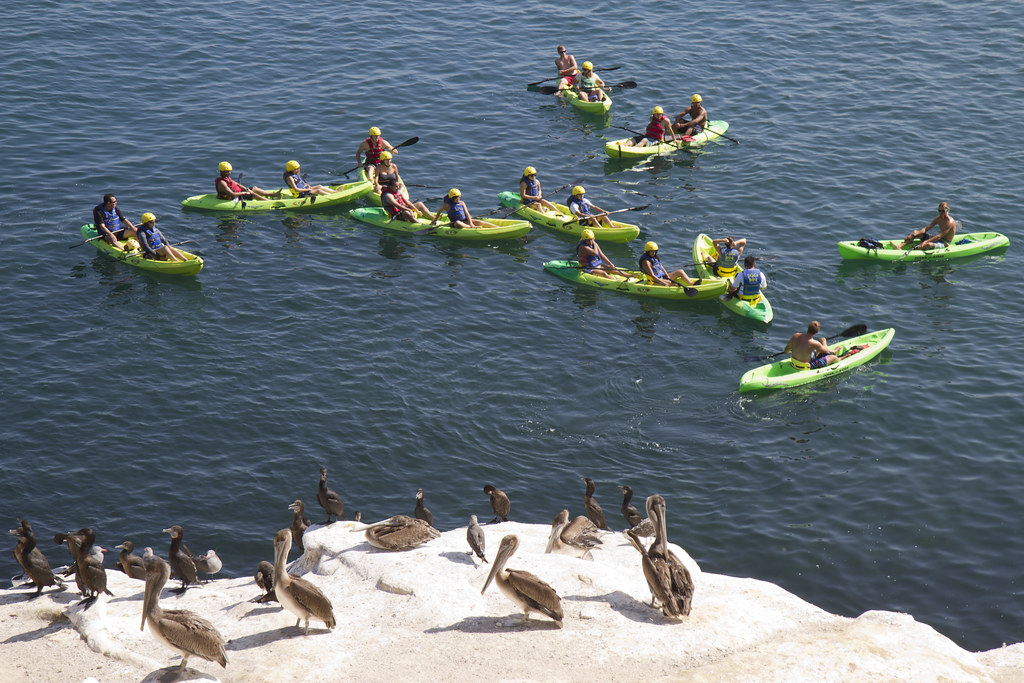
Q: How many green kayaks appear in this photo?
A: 11